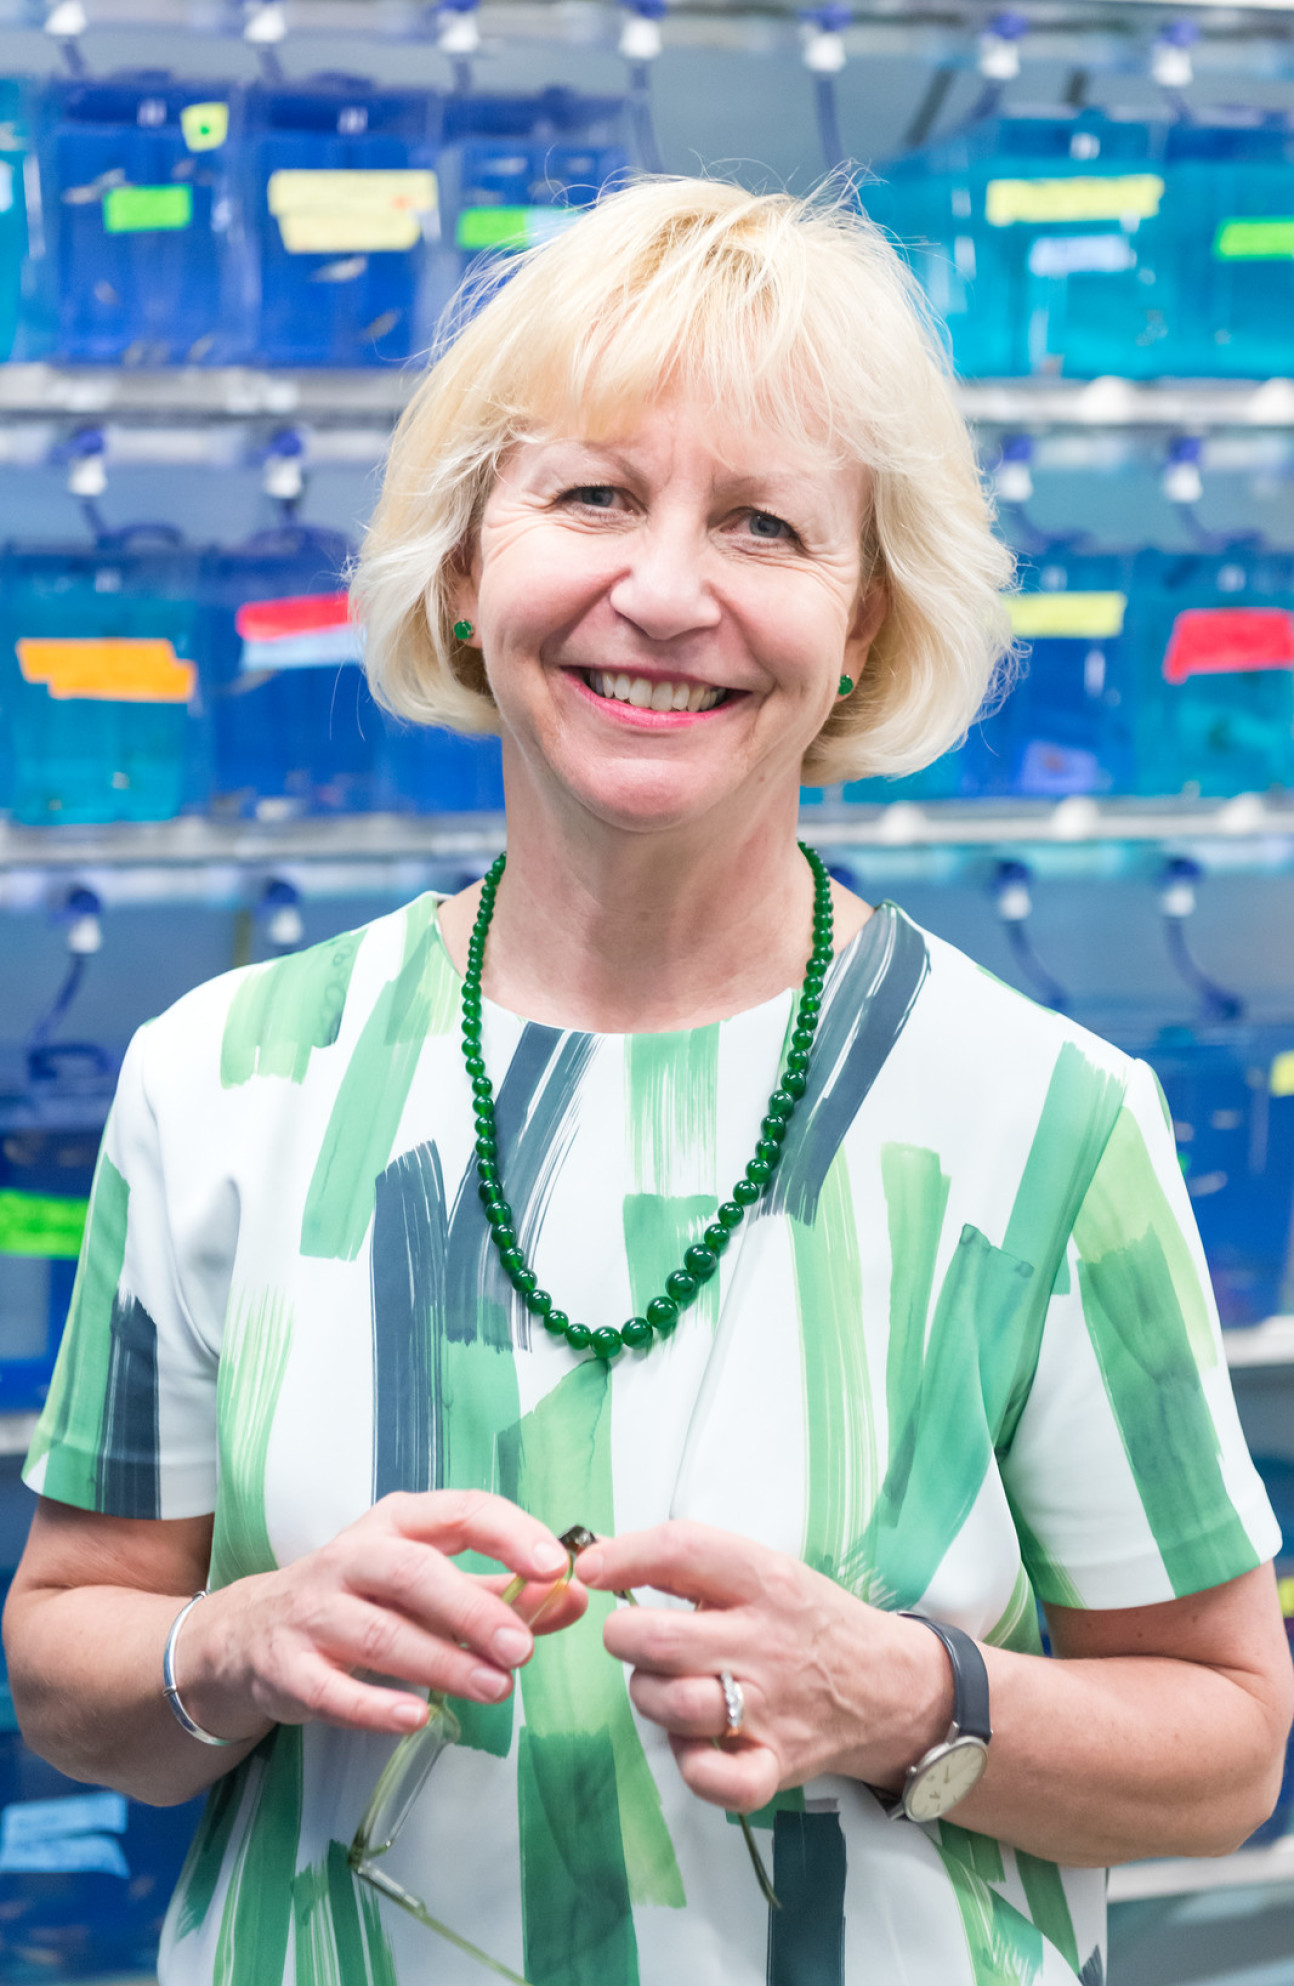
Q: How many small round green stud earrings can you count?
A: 2